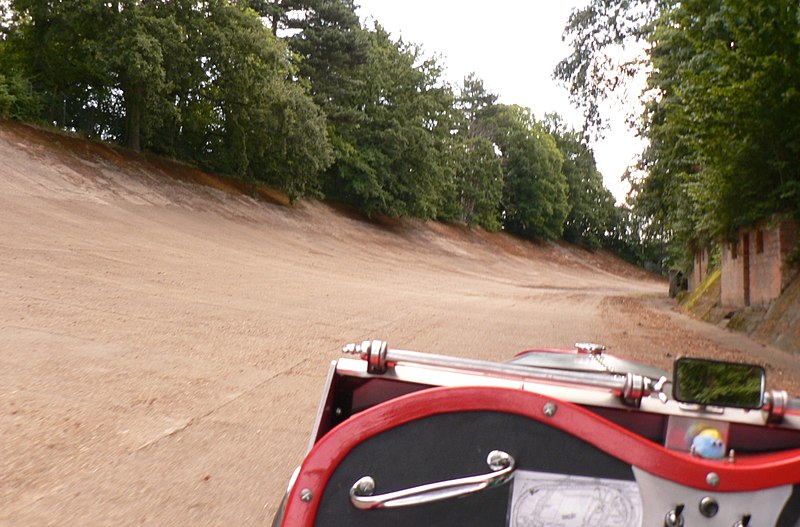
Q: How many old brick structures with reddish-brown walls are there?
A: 2